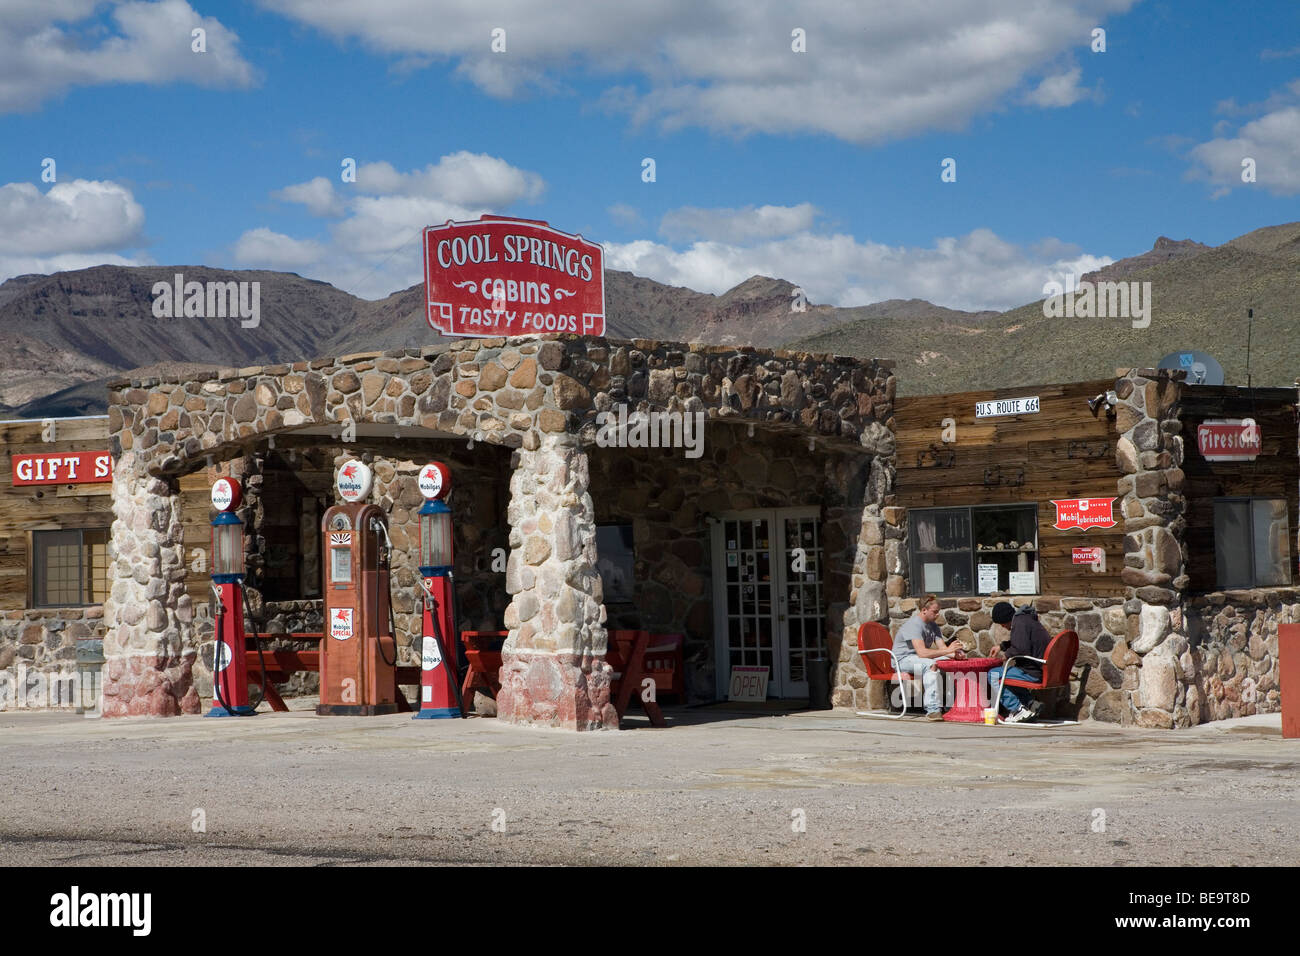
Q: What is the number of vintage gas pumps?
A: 3